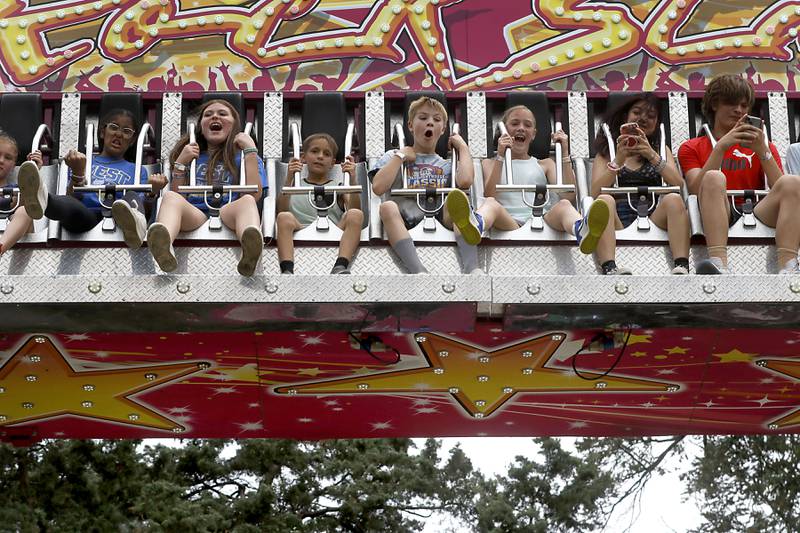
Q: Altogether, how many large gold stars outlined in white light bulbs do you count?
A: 3